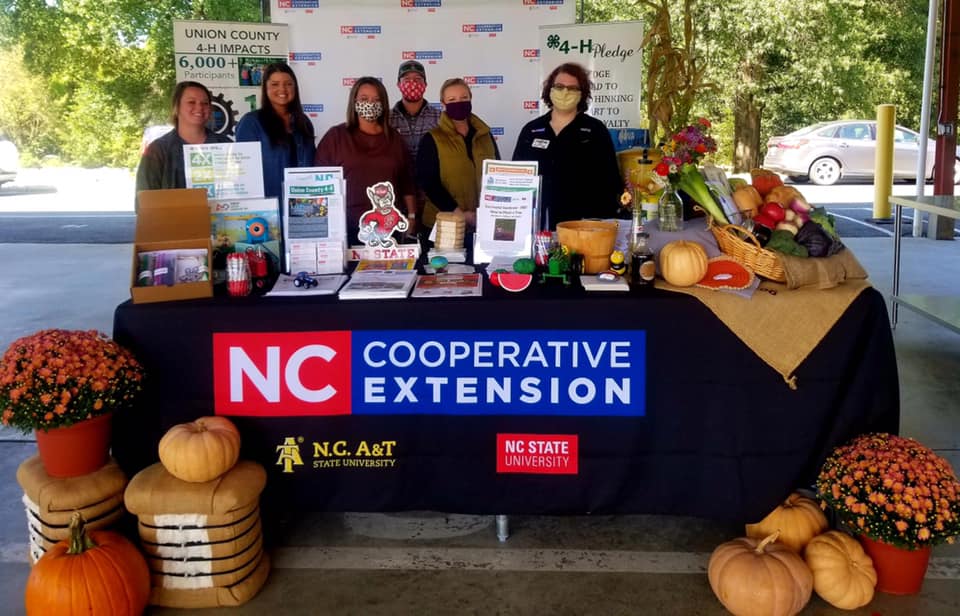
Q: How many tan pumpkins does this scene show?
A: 5